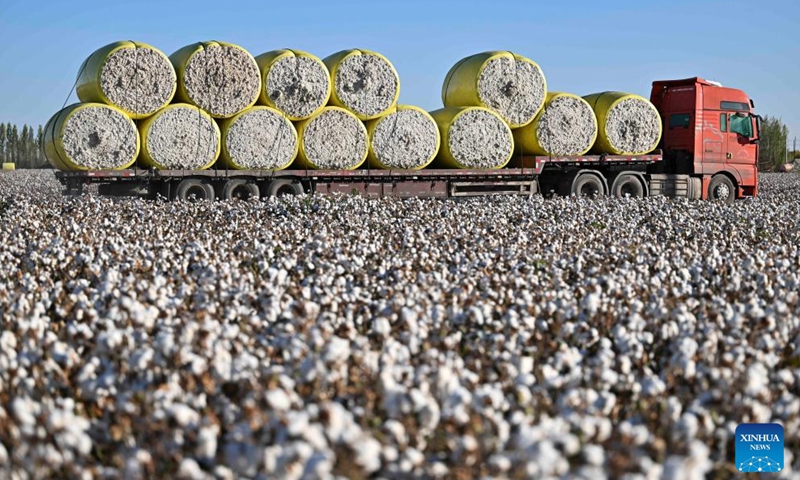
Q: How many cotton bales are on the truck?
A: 13